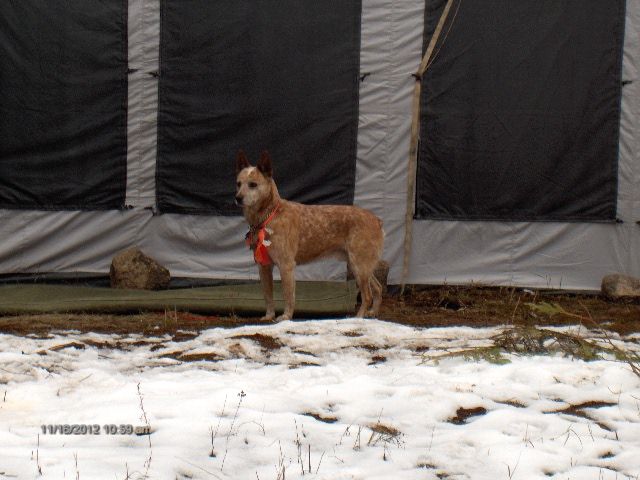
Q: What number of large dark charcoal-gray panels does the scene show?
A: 3